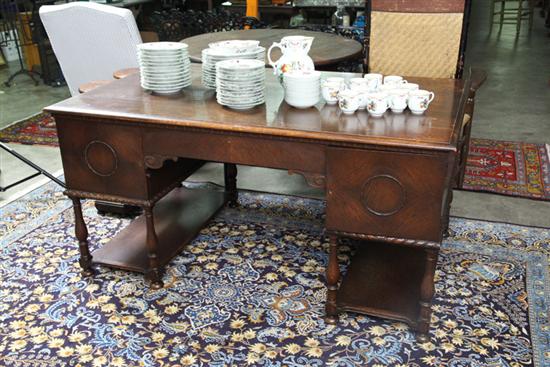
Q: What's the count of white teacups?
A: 12